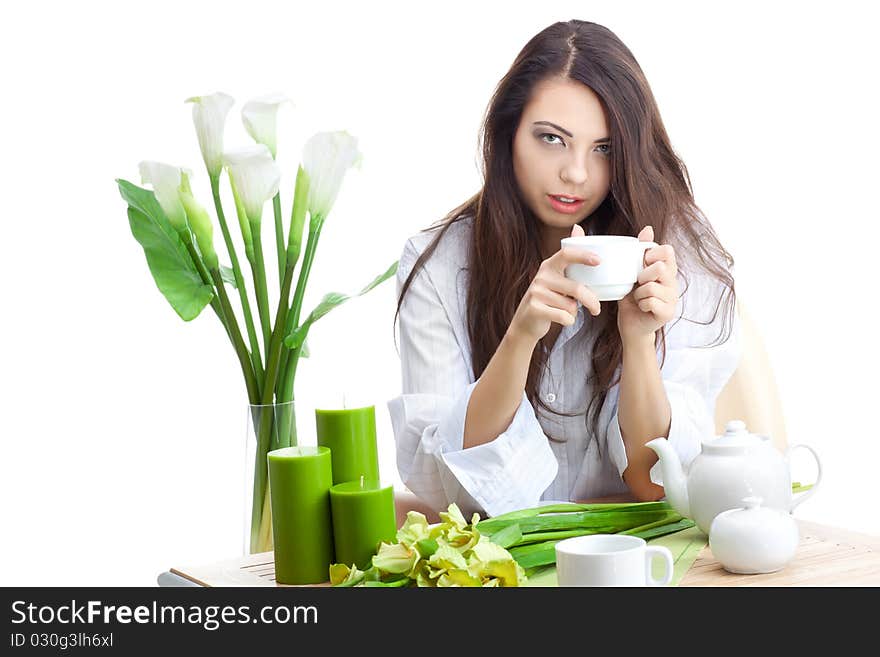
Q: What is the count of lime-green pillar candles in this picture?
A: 3